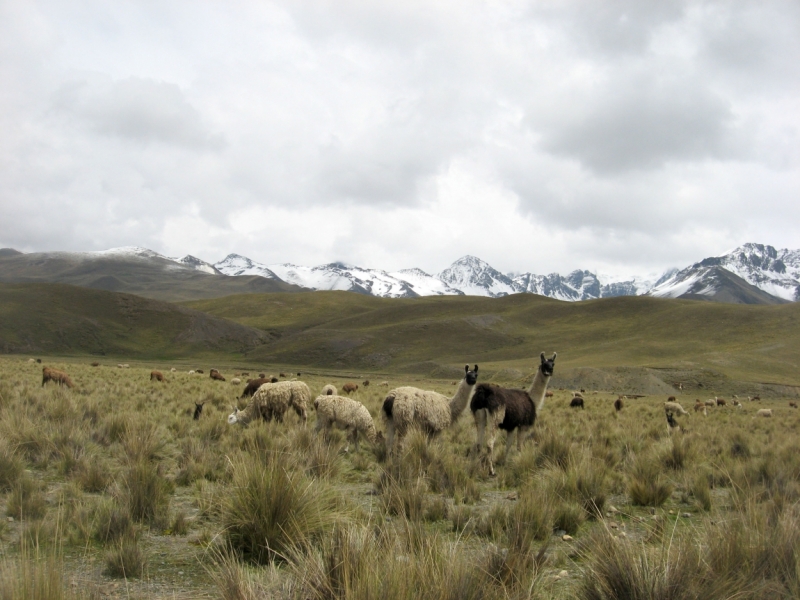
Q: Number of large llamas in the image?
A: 4